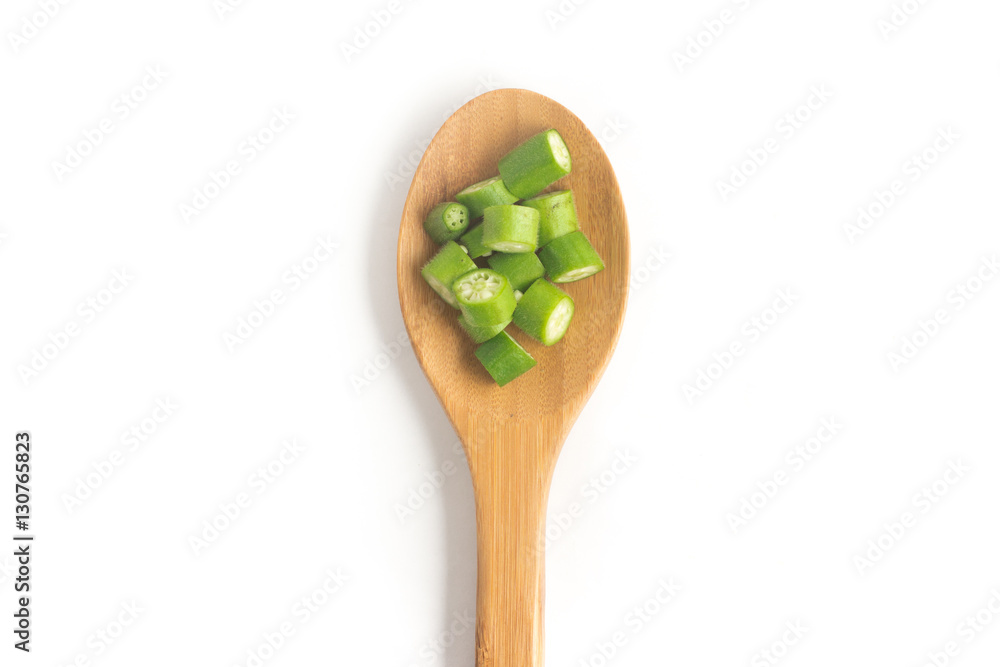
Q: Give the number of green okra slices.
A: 13